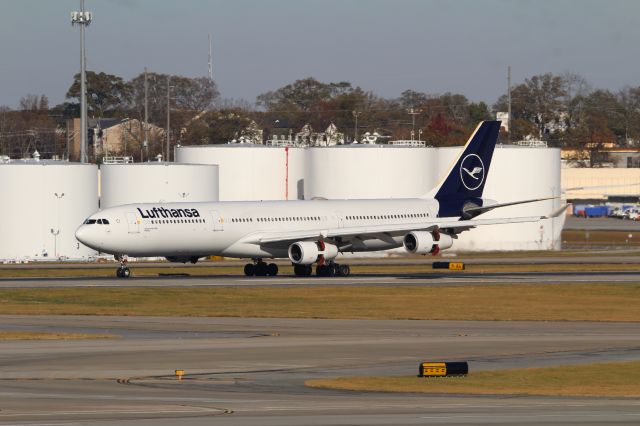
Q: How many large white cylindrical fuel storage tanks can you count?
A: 5